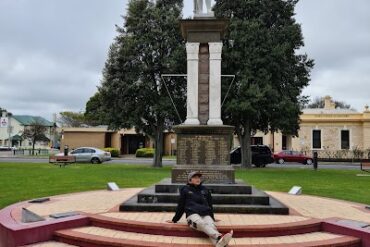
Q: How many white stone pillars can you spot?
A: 2